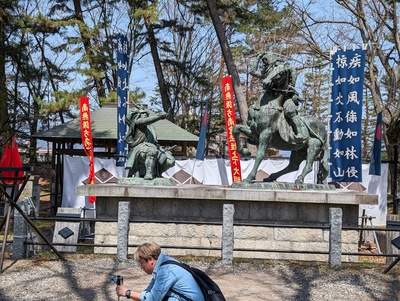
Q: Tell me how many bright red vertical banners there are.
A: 2